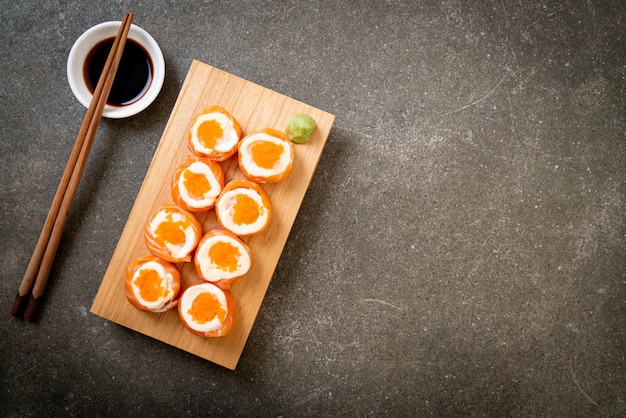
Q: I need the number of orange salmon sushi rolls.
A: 8